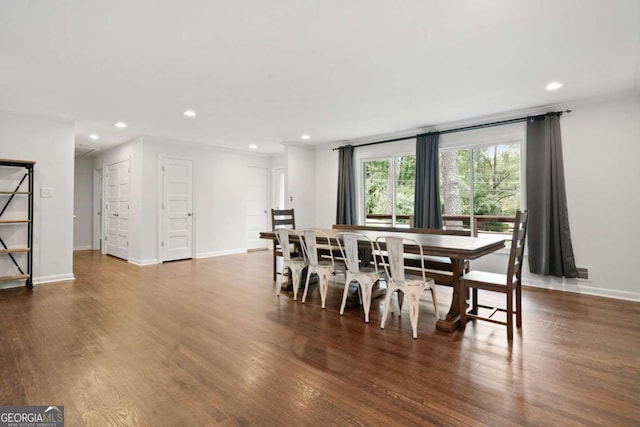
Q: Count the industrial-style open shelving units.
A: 1